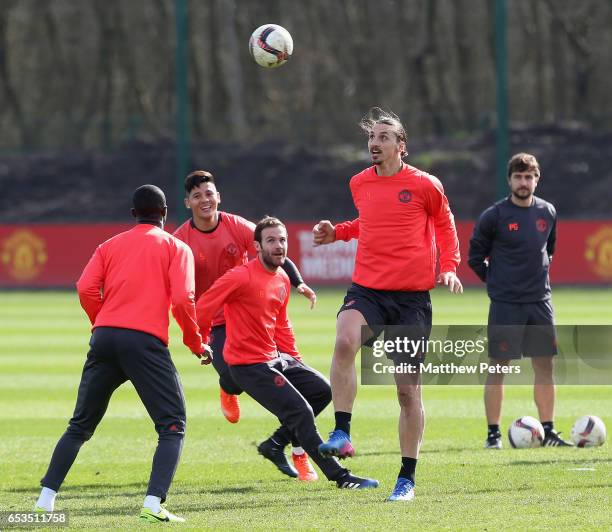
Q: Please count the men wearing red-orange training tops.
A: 4